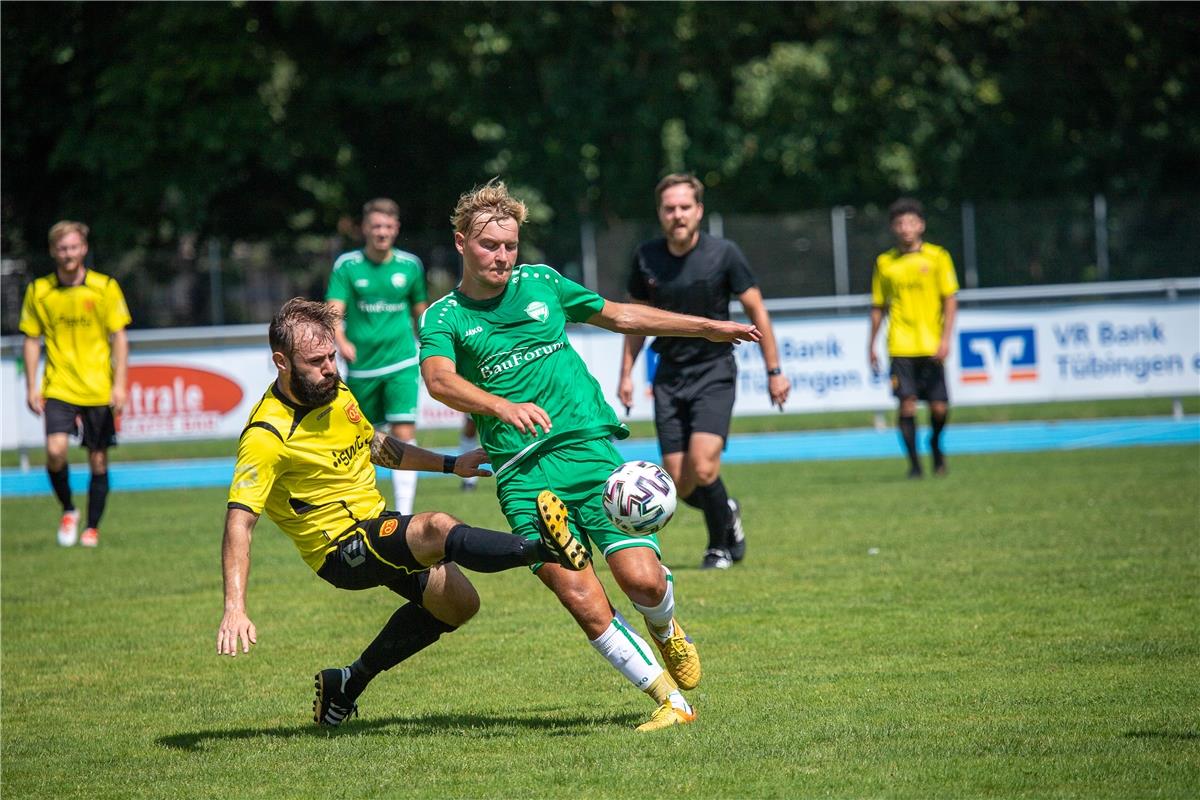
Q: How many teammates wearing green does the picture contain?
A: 2